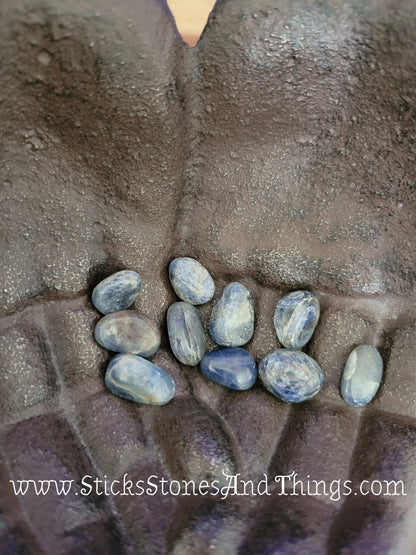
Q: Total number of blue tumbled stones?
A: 10